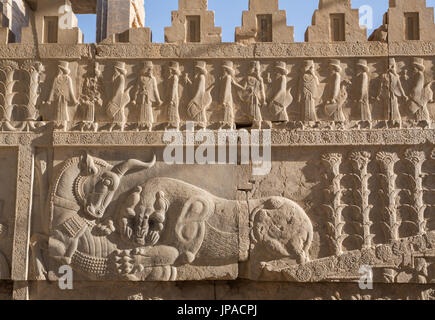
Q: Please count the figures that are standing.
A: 14